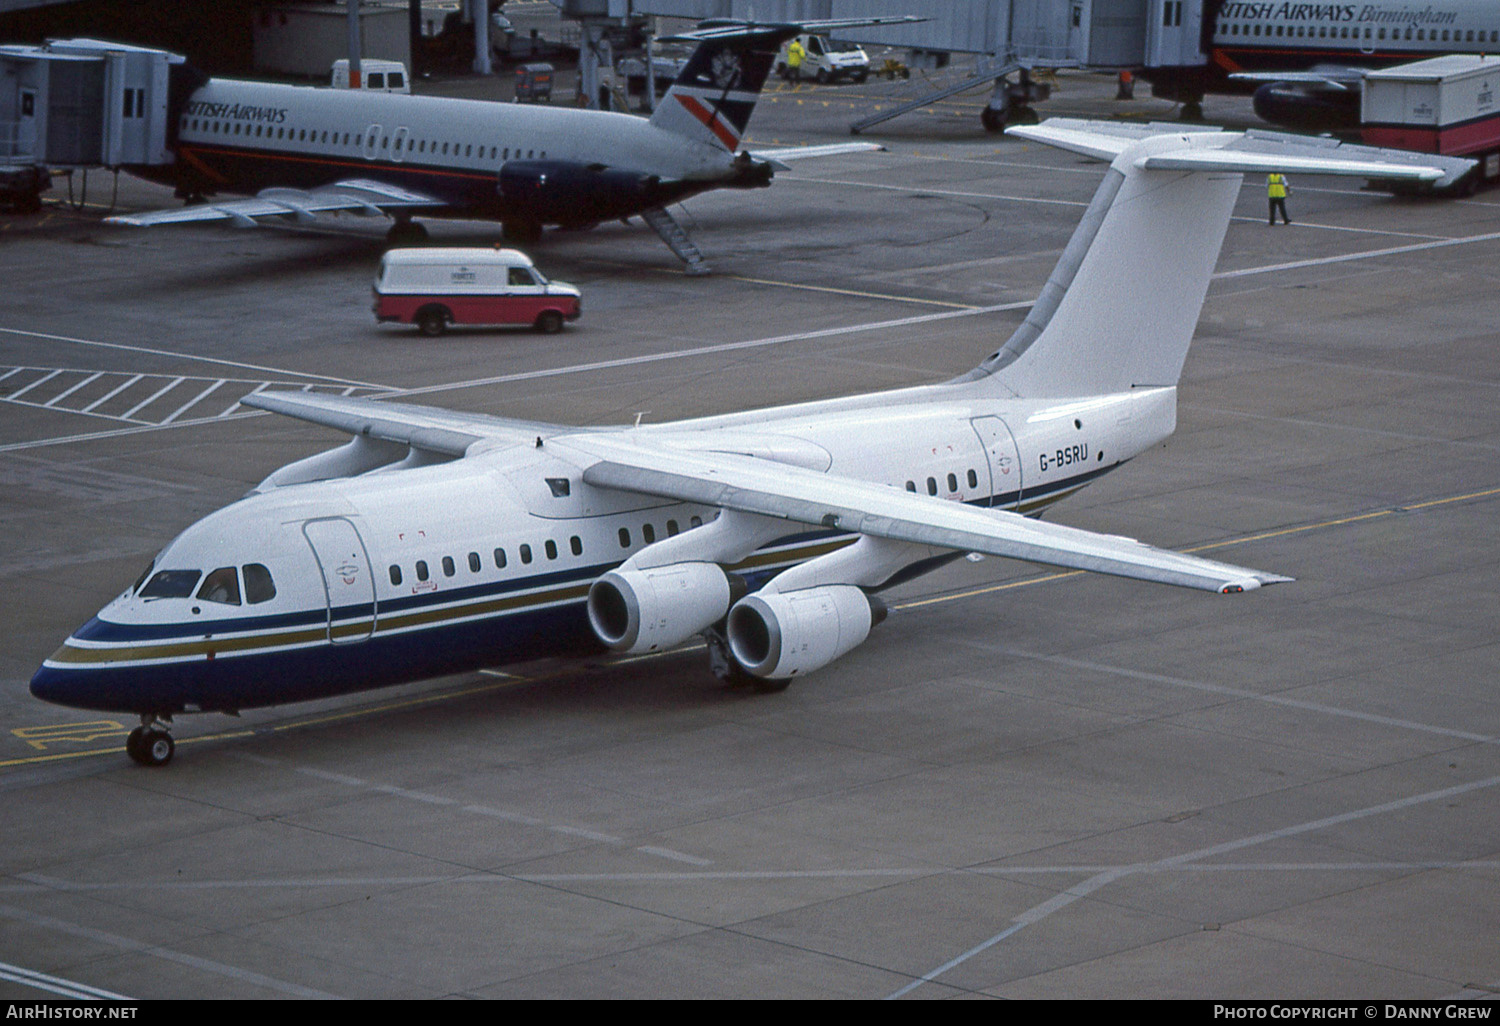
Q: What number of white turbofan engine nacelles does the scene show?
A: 2